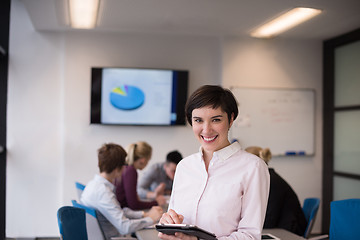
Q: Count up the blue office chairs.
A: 5